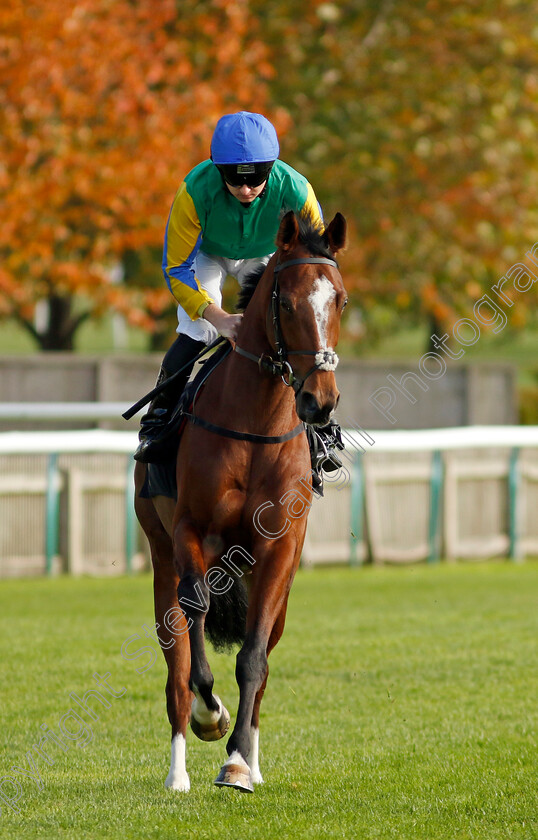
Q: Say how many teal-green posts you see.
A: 5